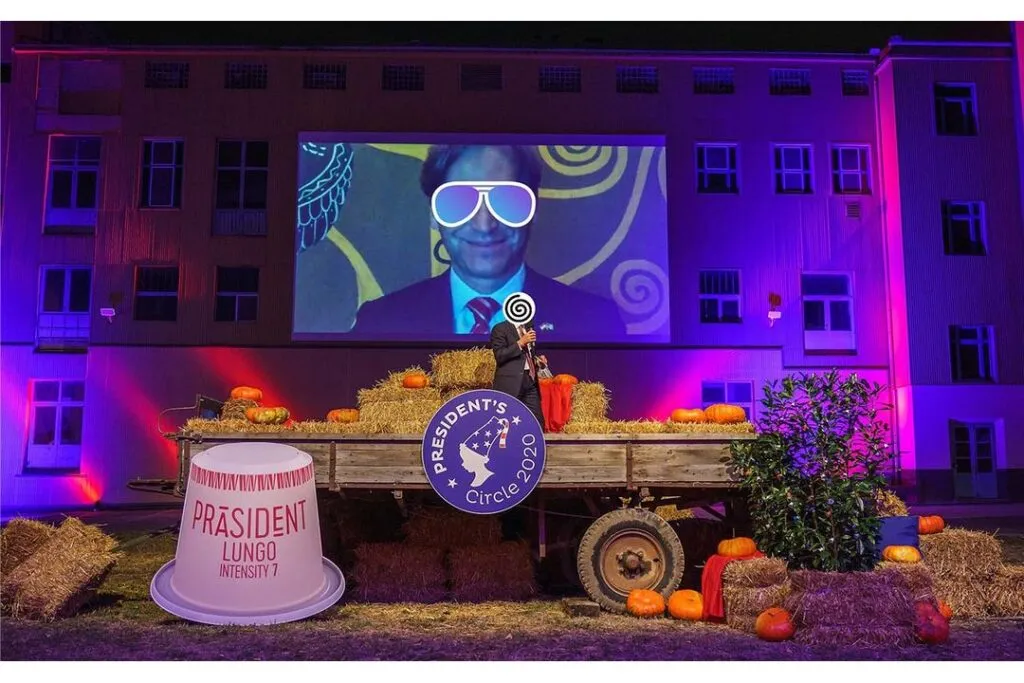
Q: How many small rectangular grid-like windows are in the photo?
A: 10